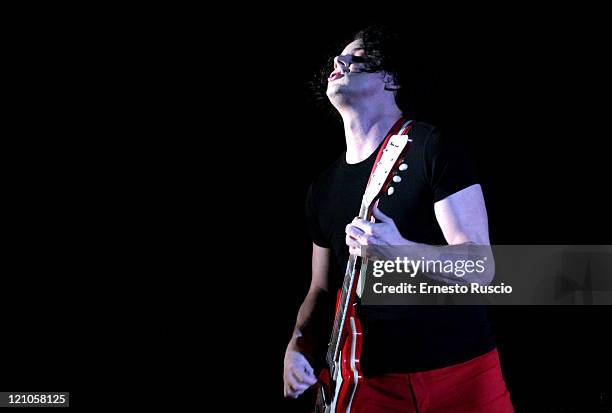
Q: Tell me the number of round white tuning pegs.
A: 3